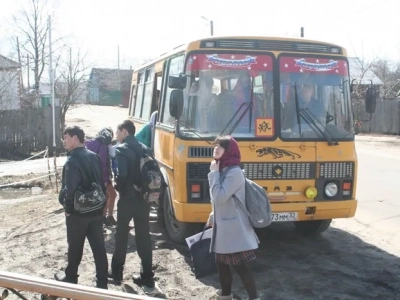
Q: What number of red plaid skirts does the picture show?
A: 1